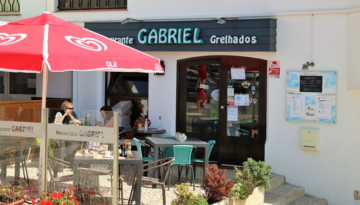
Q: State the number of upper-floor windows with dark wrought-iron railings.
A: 2